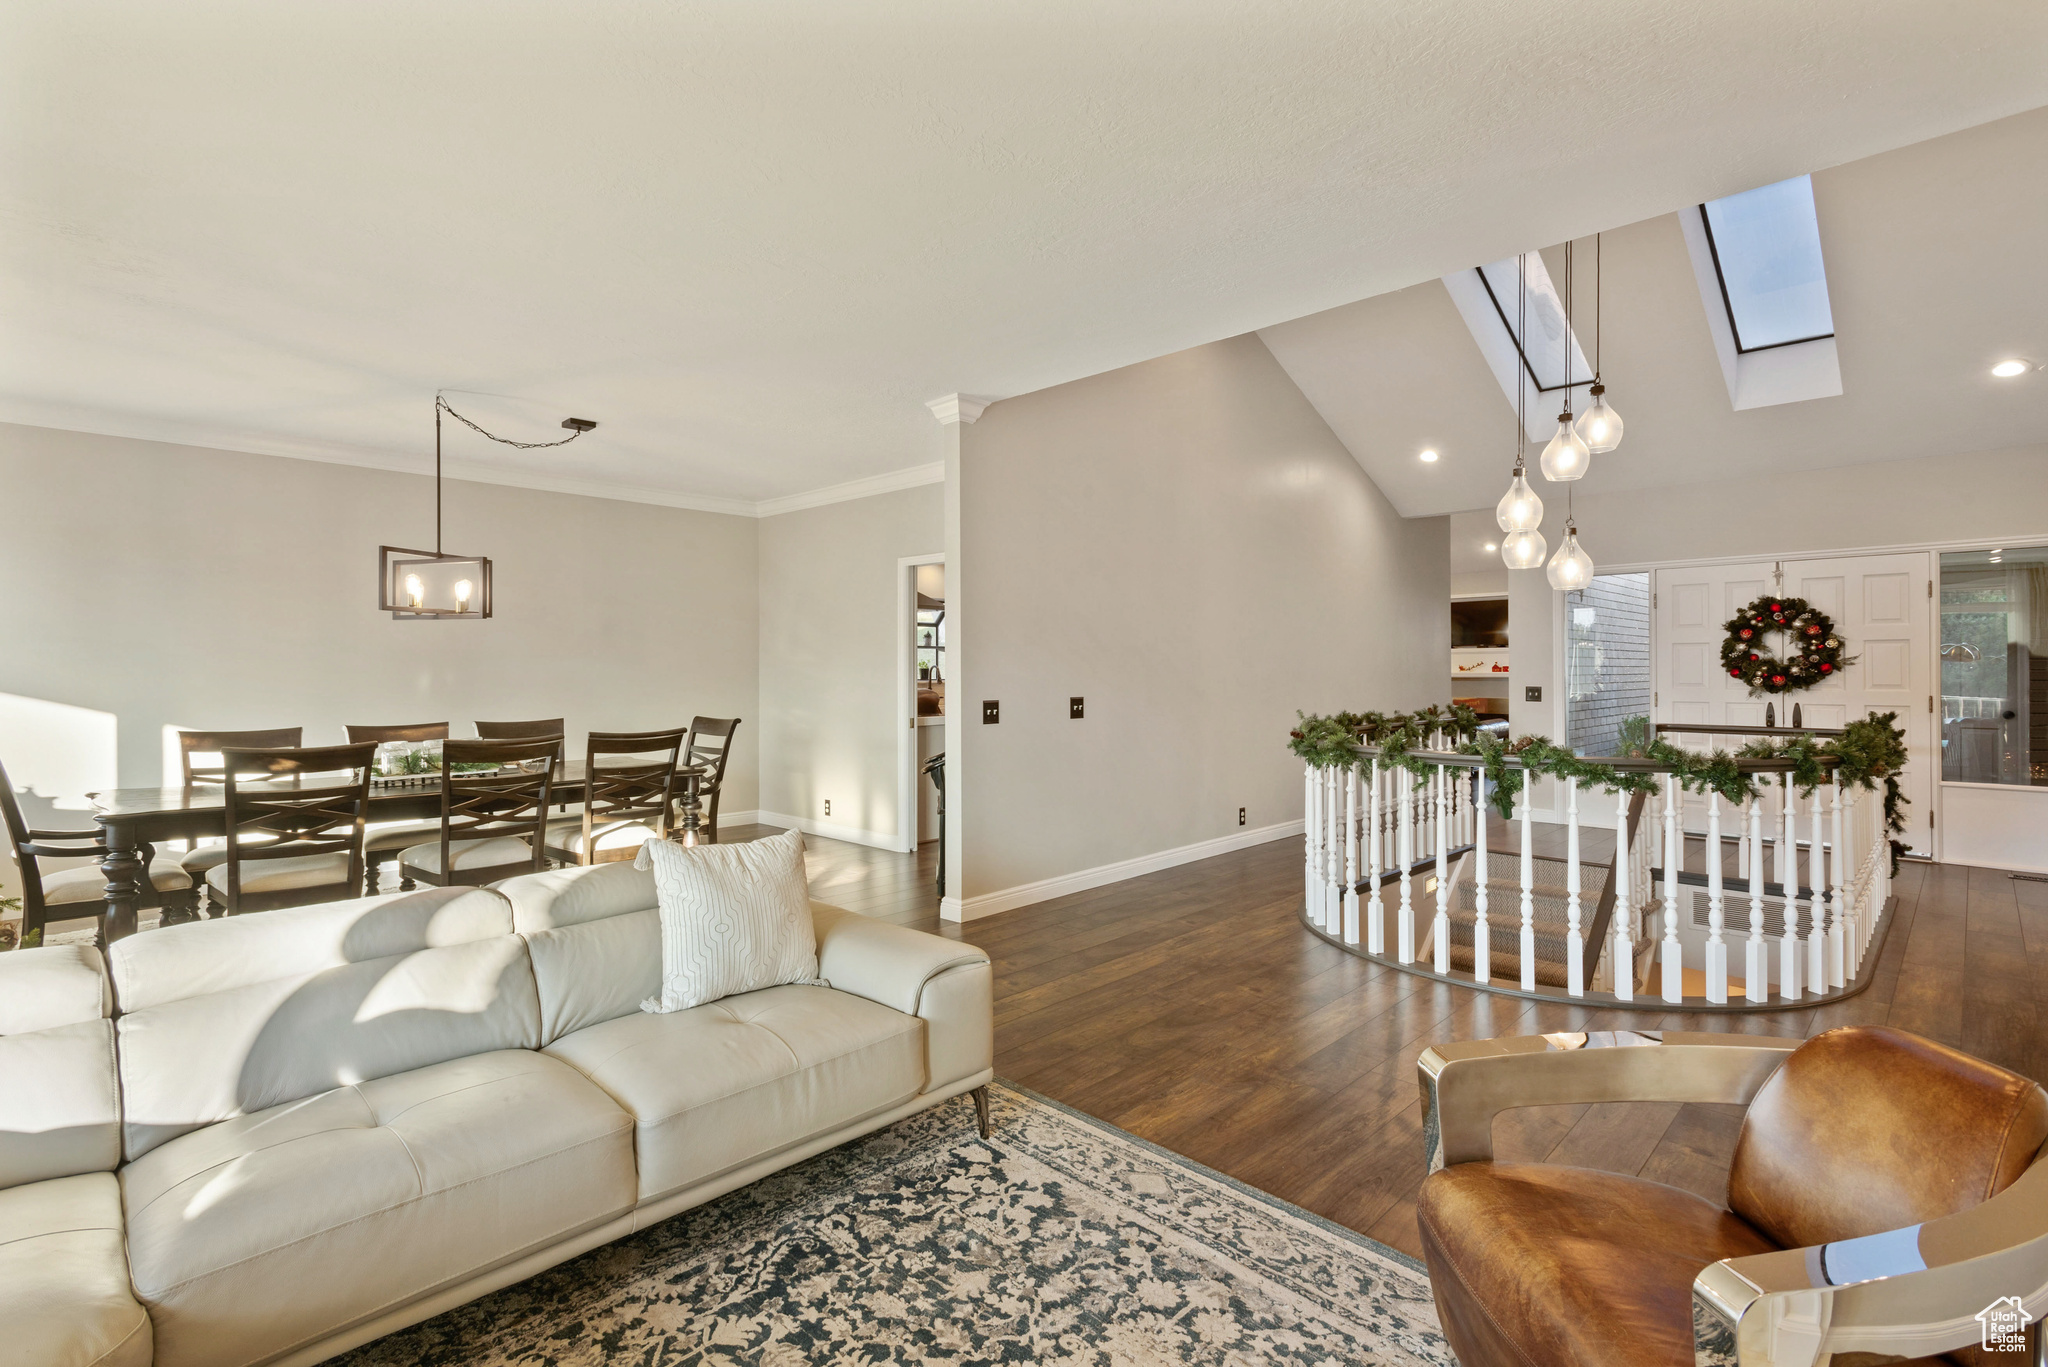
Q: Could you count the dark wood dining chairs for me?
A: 8